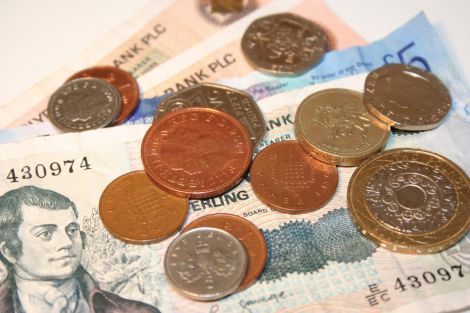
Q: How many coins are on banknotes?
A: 12